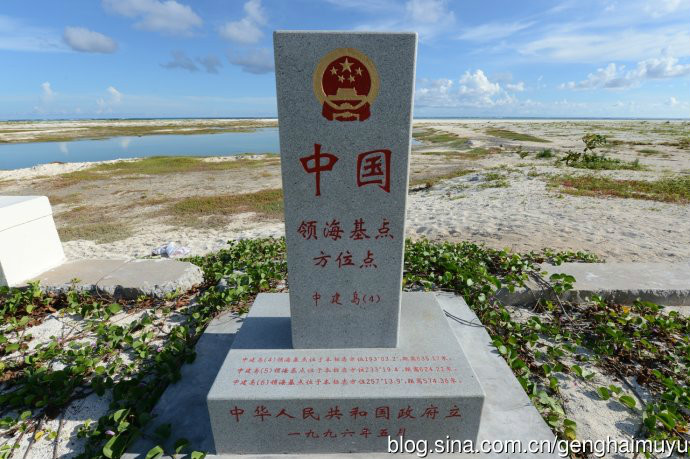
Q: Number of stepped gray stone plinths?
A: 1